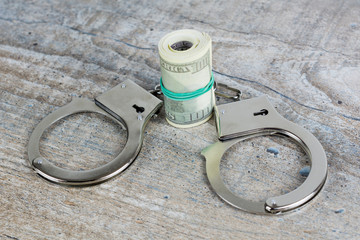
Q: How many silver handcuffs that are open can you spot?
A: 0